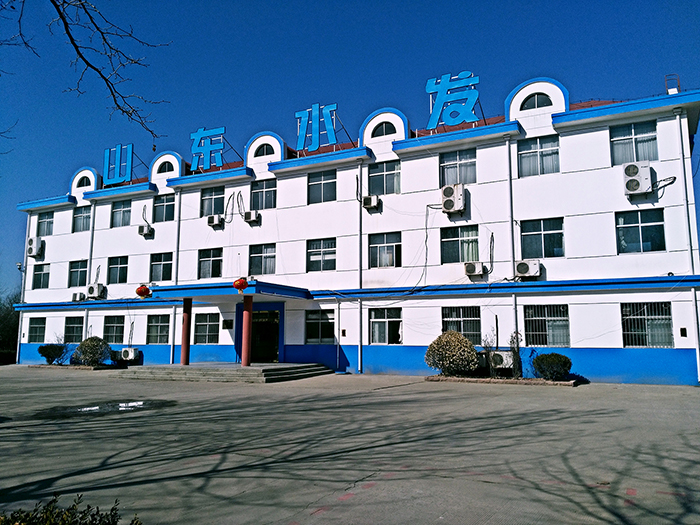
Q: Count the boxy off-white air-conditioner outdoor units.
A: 13